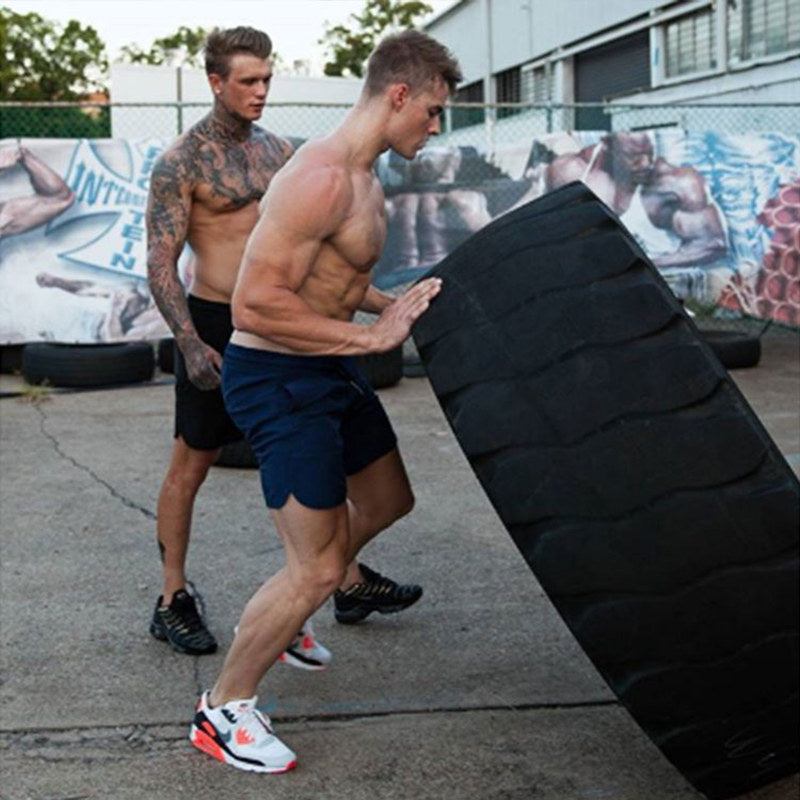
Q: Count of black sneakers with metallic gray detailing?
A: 2